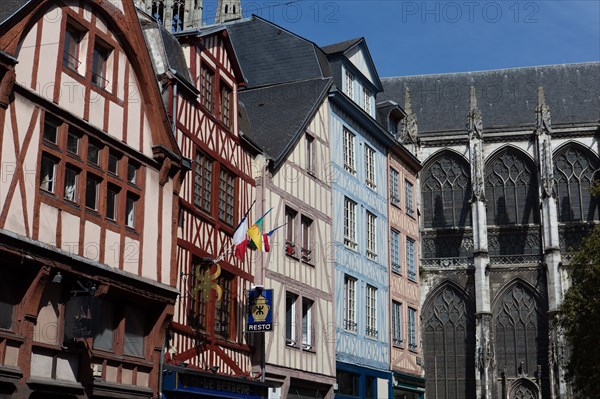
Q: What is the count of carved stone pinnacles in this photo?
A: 3